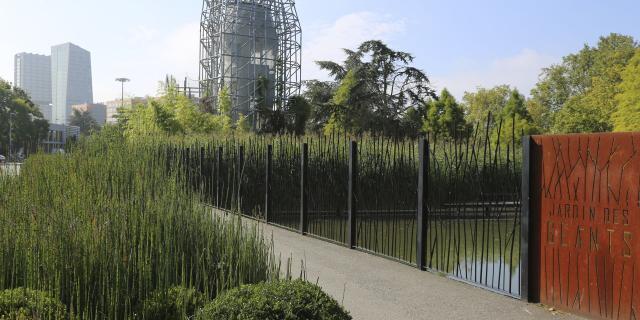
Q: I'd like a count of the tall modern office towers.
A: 2